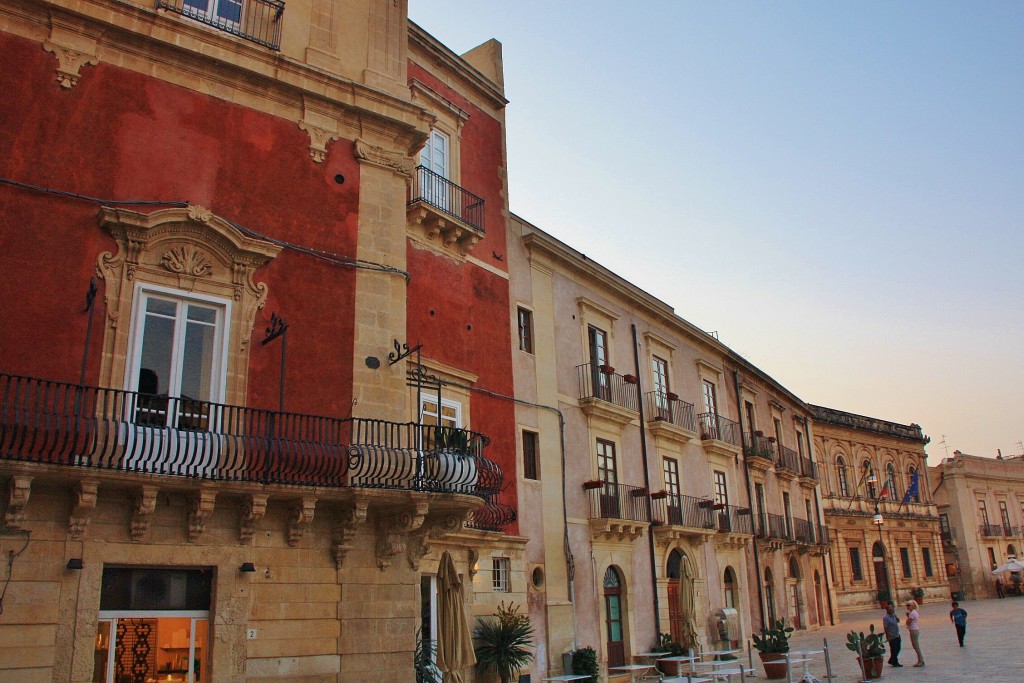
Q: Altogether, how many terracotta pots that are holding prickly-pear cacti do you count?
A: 3